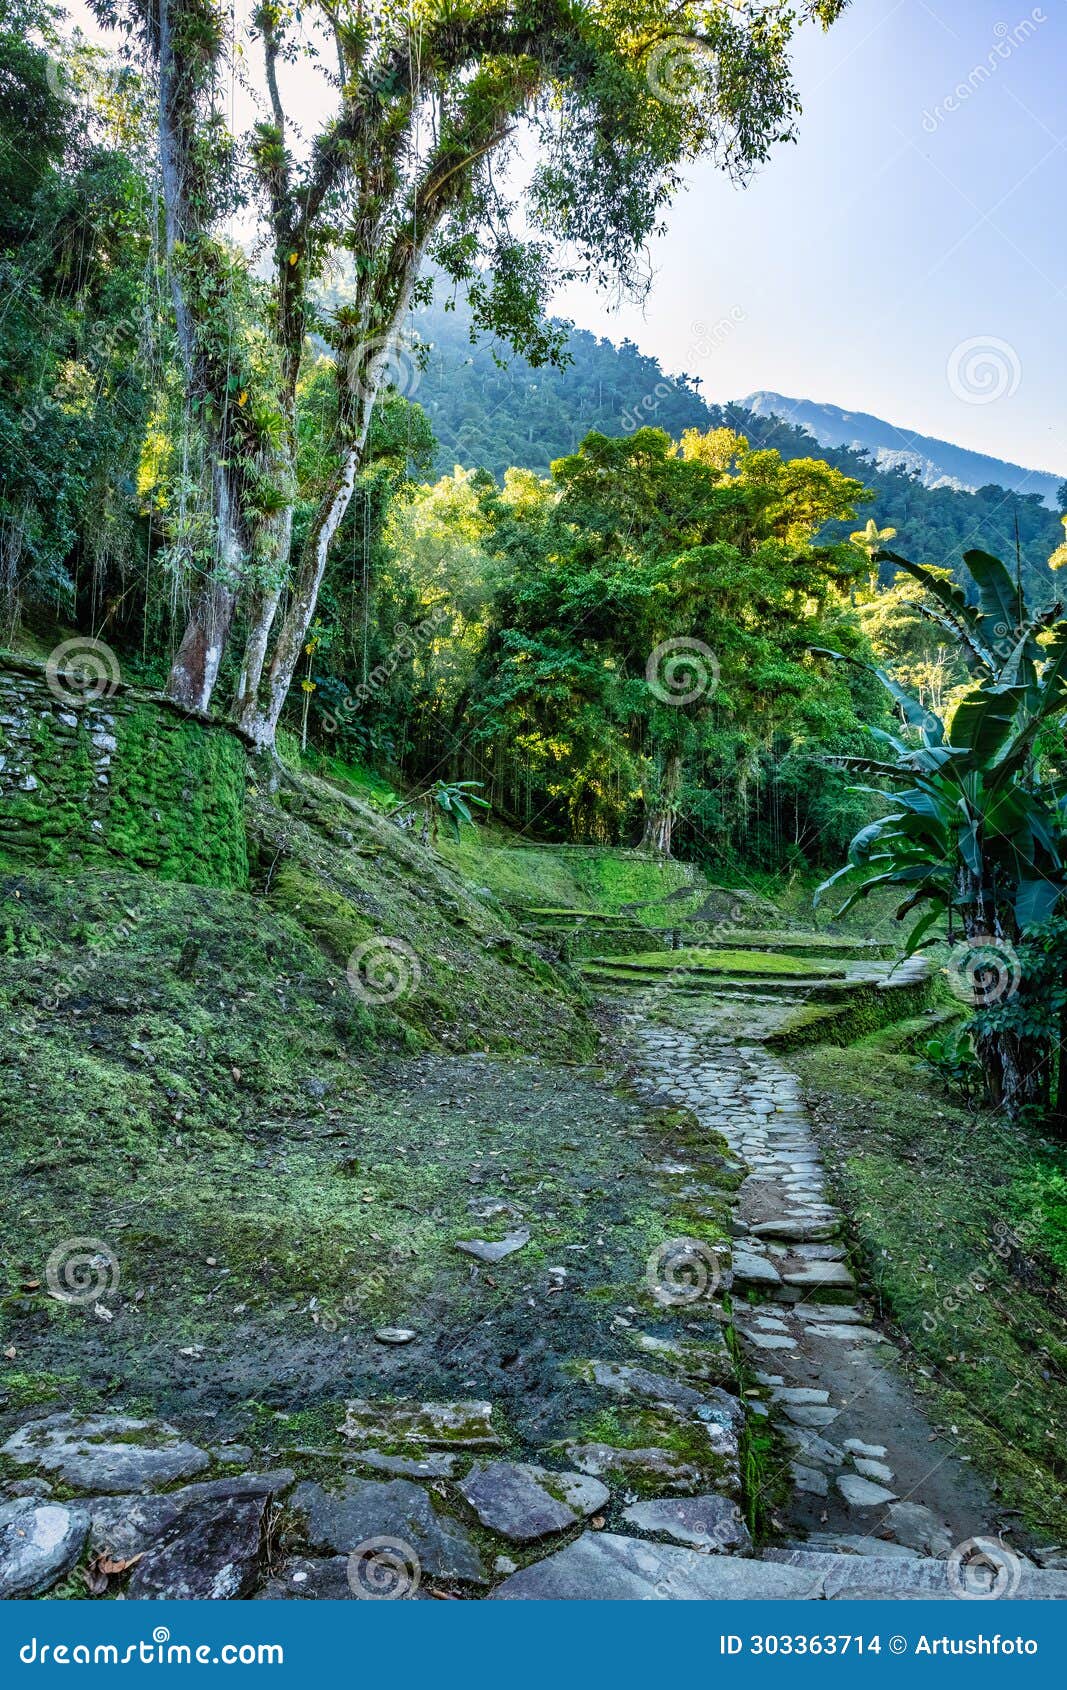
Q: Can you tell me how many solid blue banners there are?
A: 1